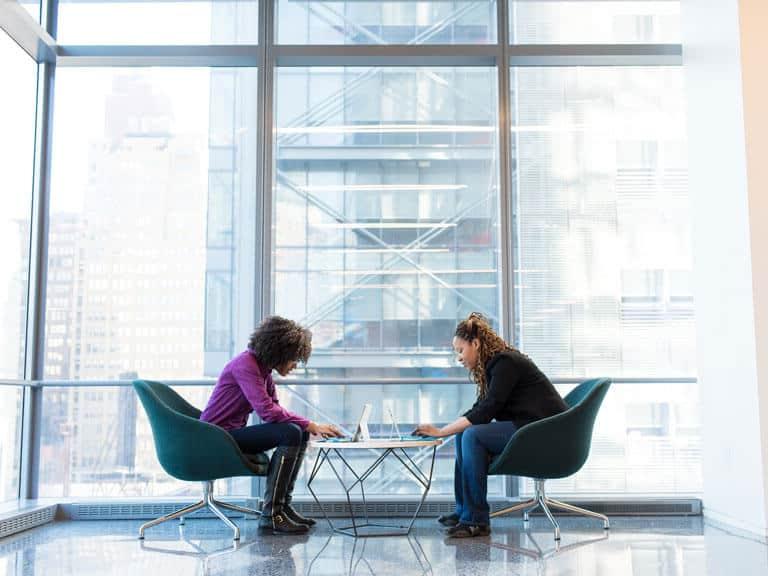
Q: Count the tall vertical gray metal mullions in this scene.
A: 3